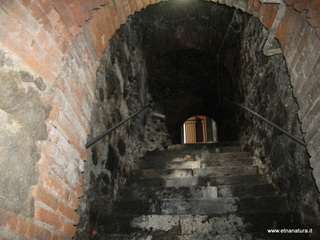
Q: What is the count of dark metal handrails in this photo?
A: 2